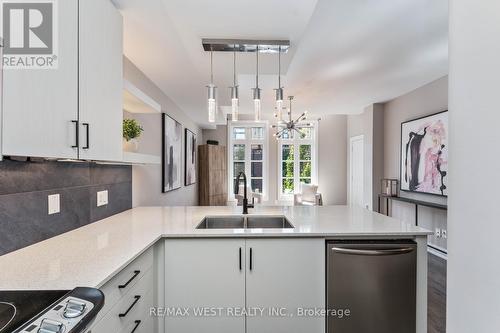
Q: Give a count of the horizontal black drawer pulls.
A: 3